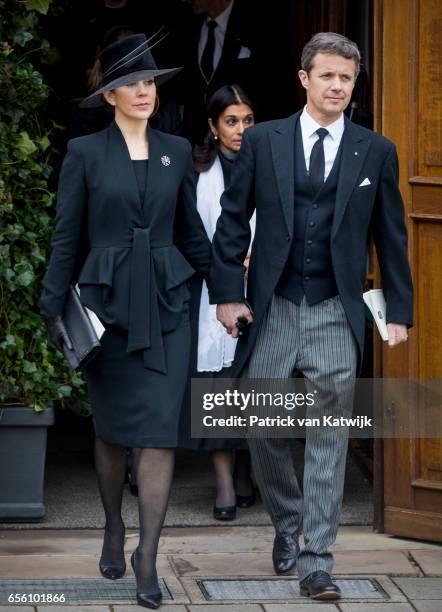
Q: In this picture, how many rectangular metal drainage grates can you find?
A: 2